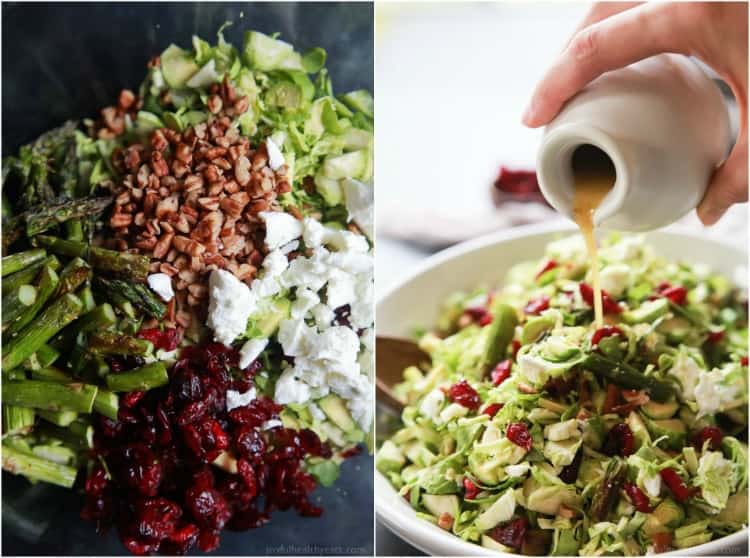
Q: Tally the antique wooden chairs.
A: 0